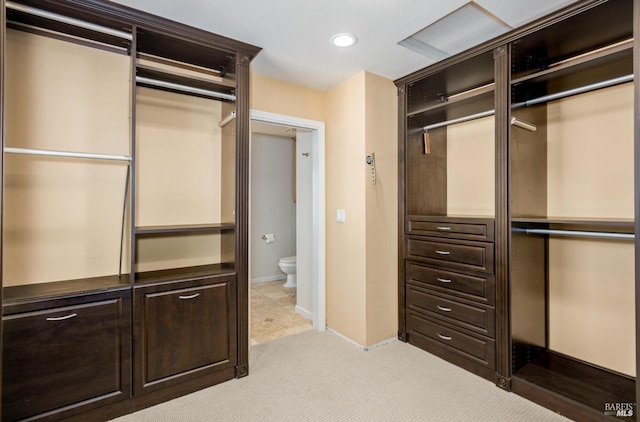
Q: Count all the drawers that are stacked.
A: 5